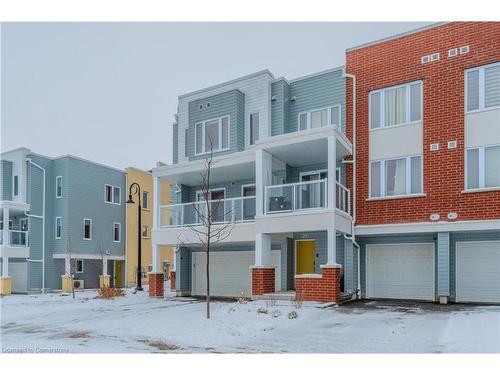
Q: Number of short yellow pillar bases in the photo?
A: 3